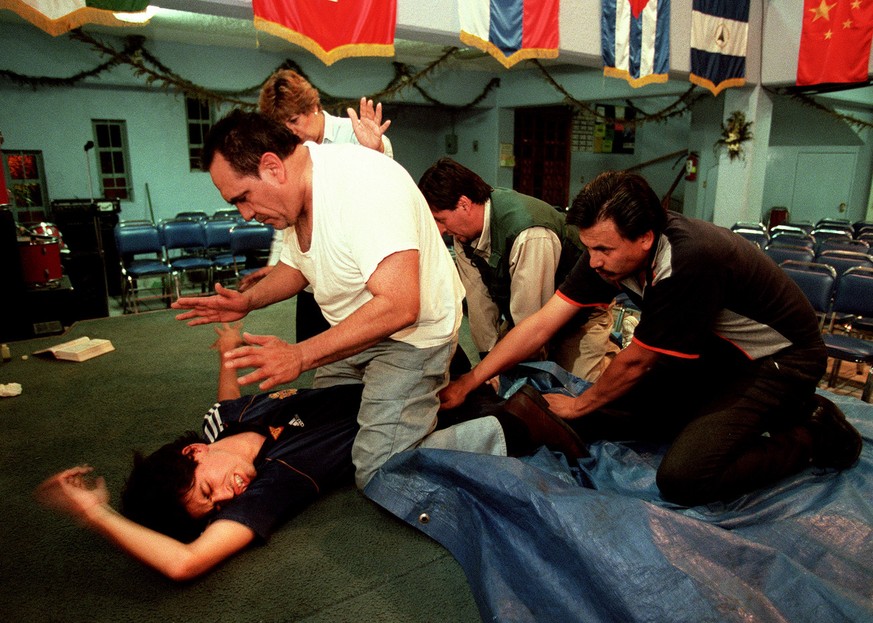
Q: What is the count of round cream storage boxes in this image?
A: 0